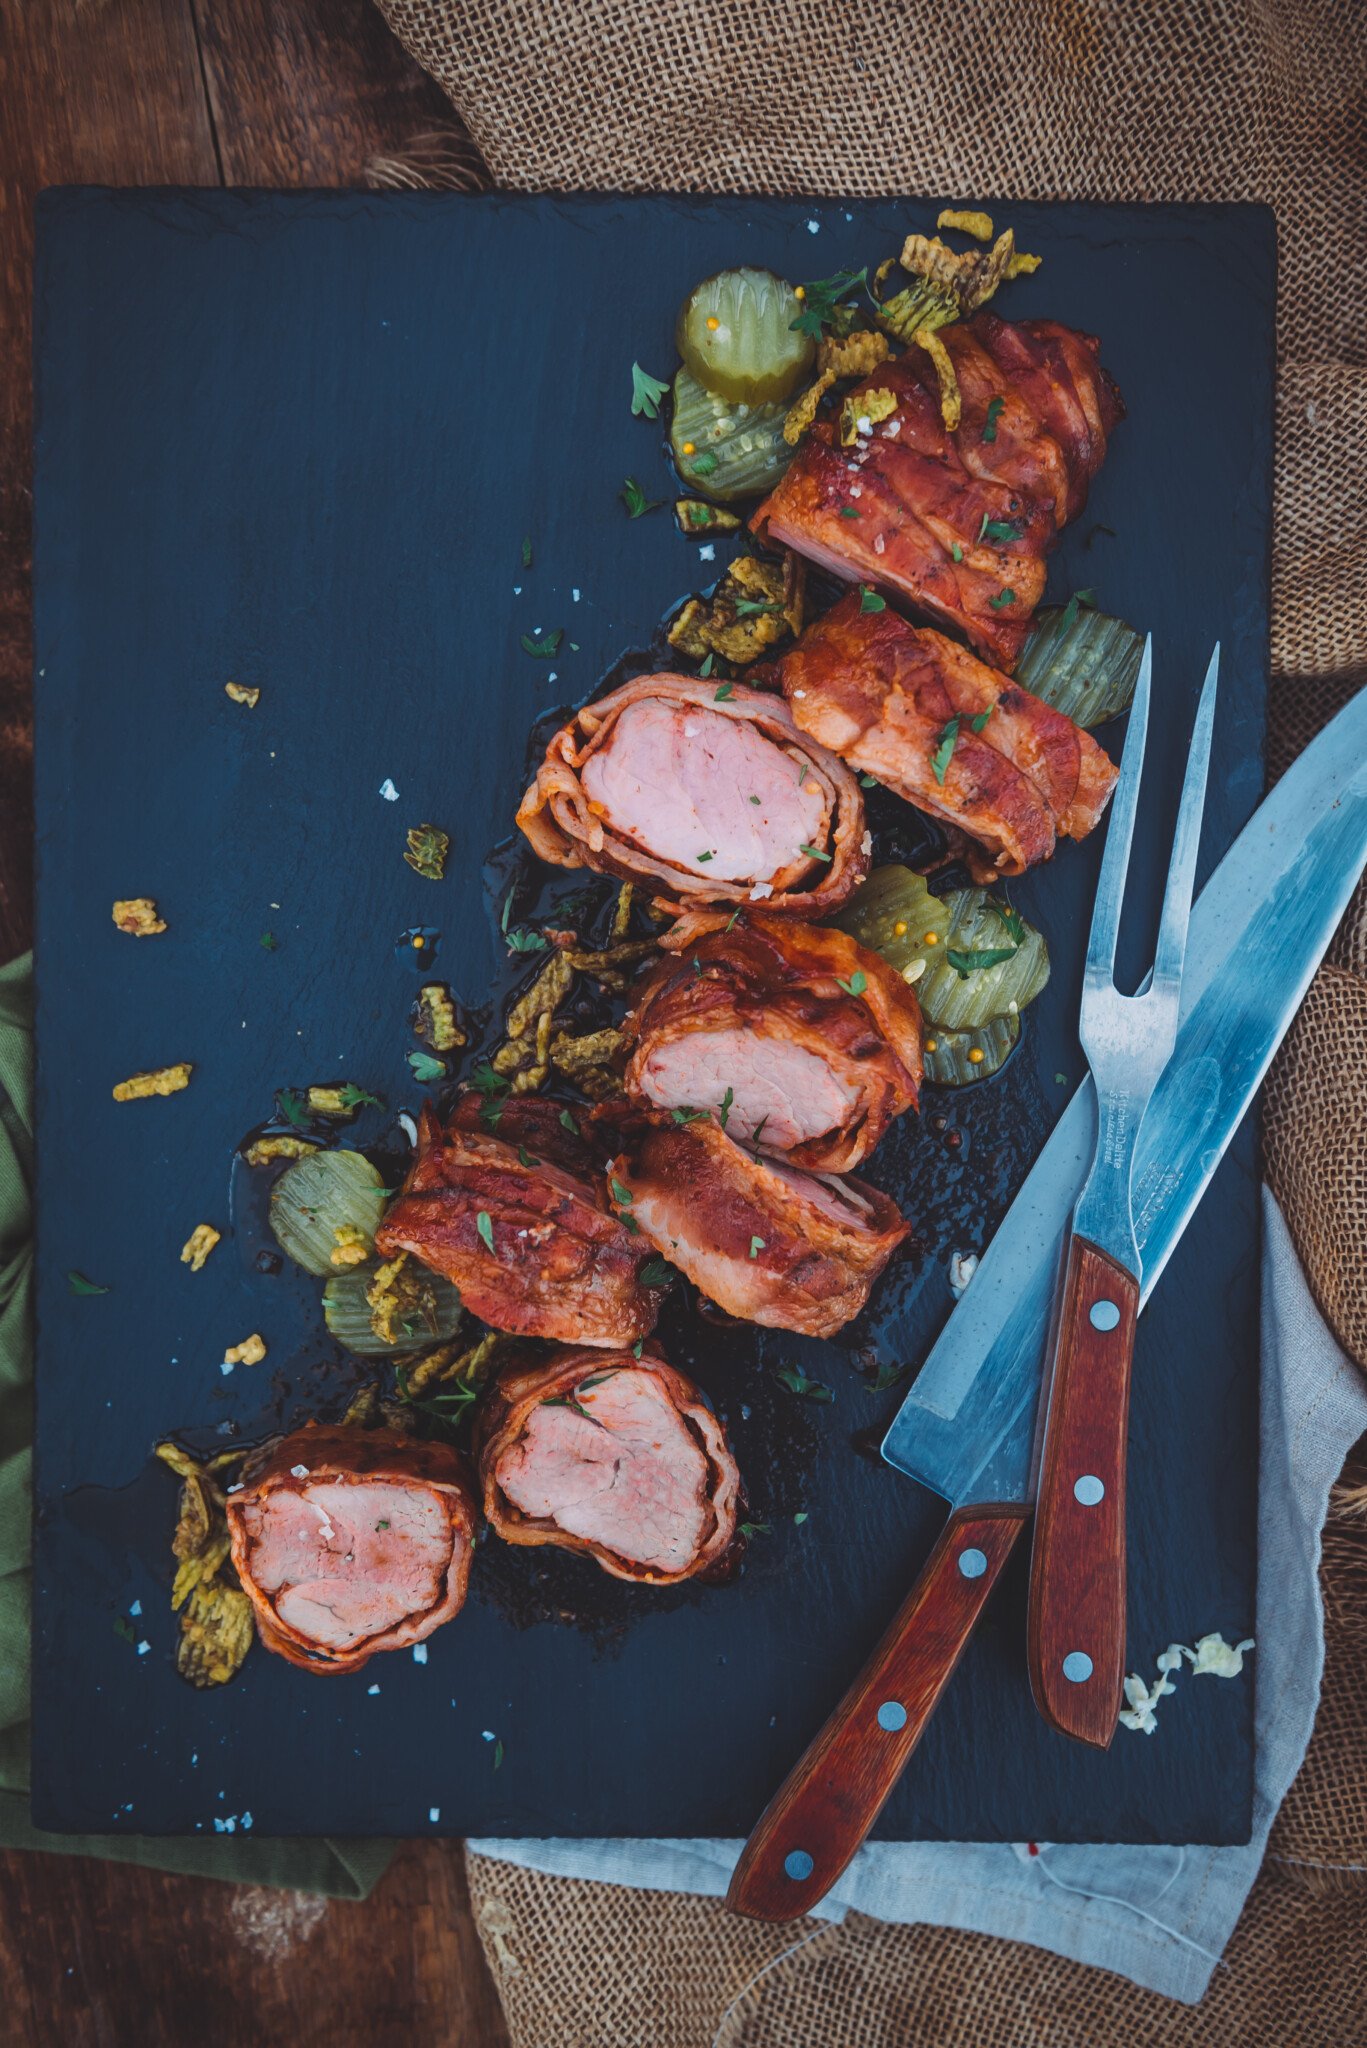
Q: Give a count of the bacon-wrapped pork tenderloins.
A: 8